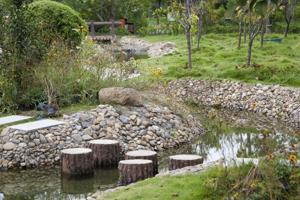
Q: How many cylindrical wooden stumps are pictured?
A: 5